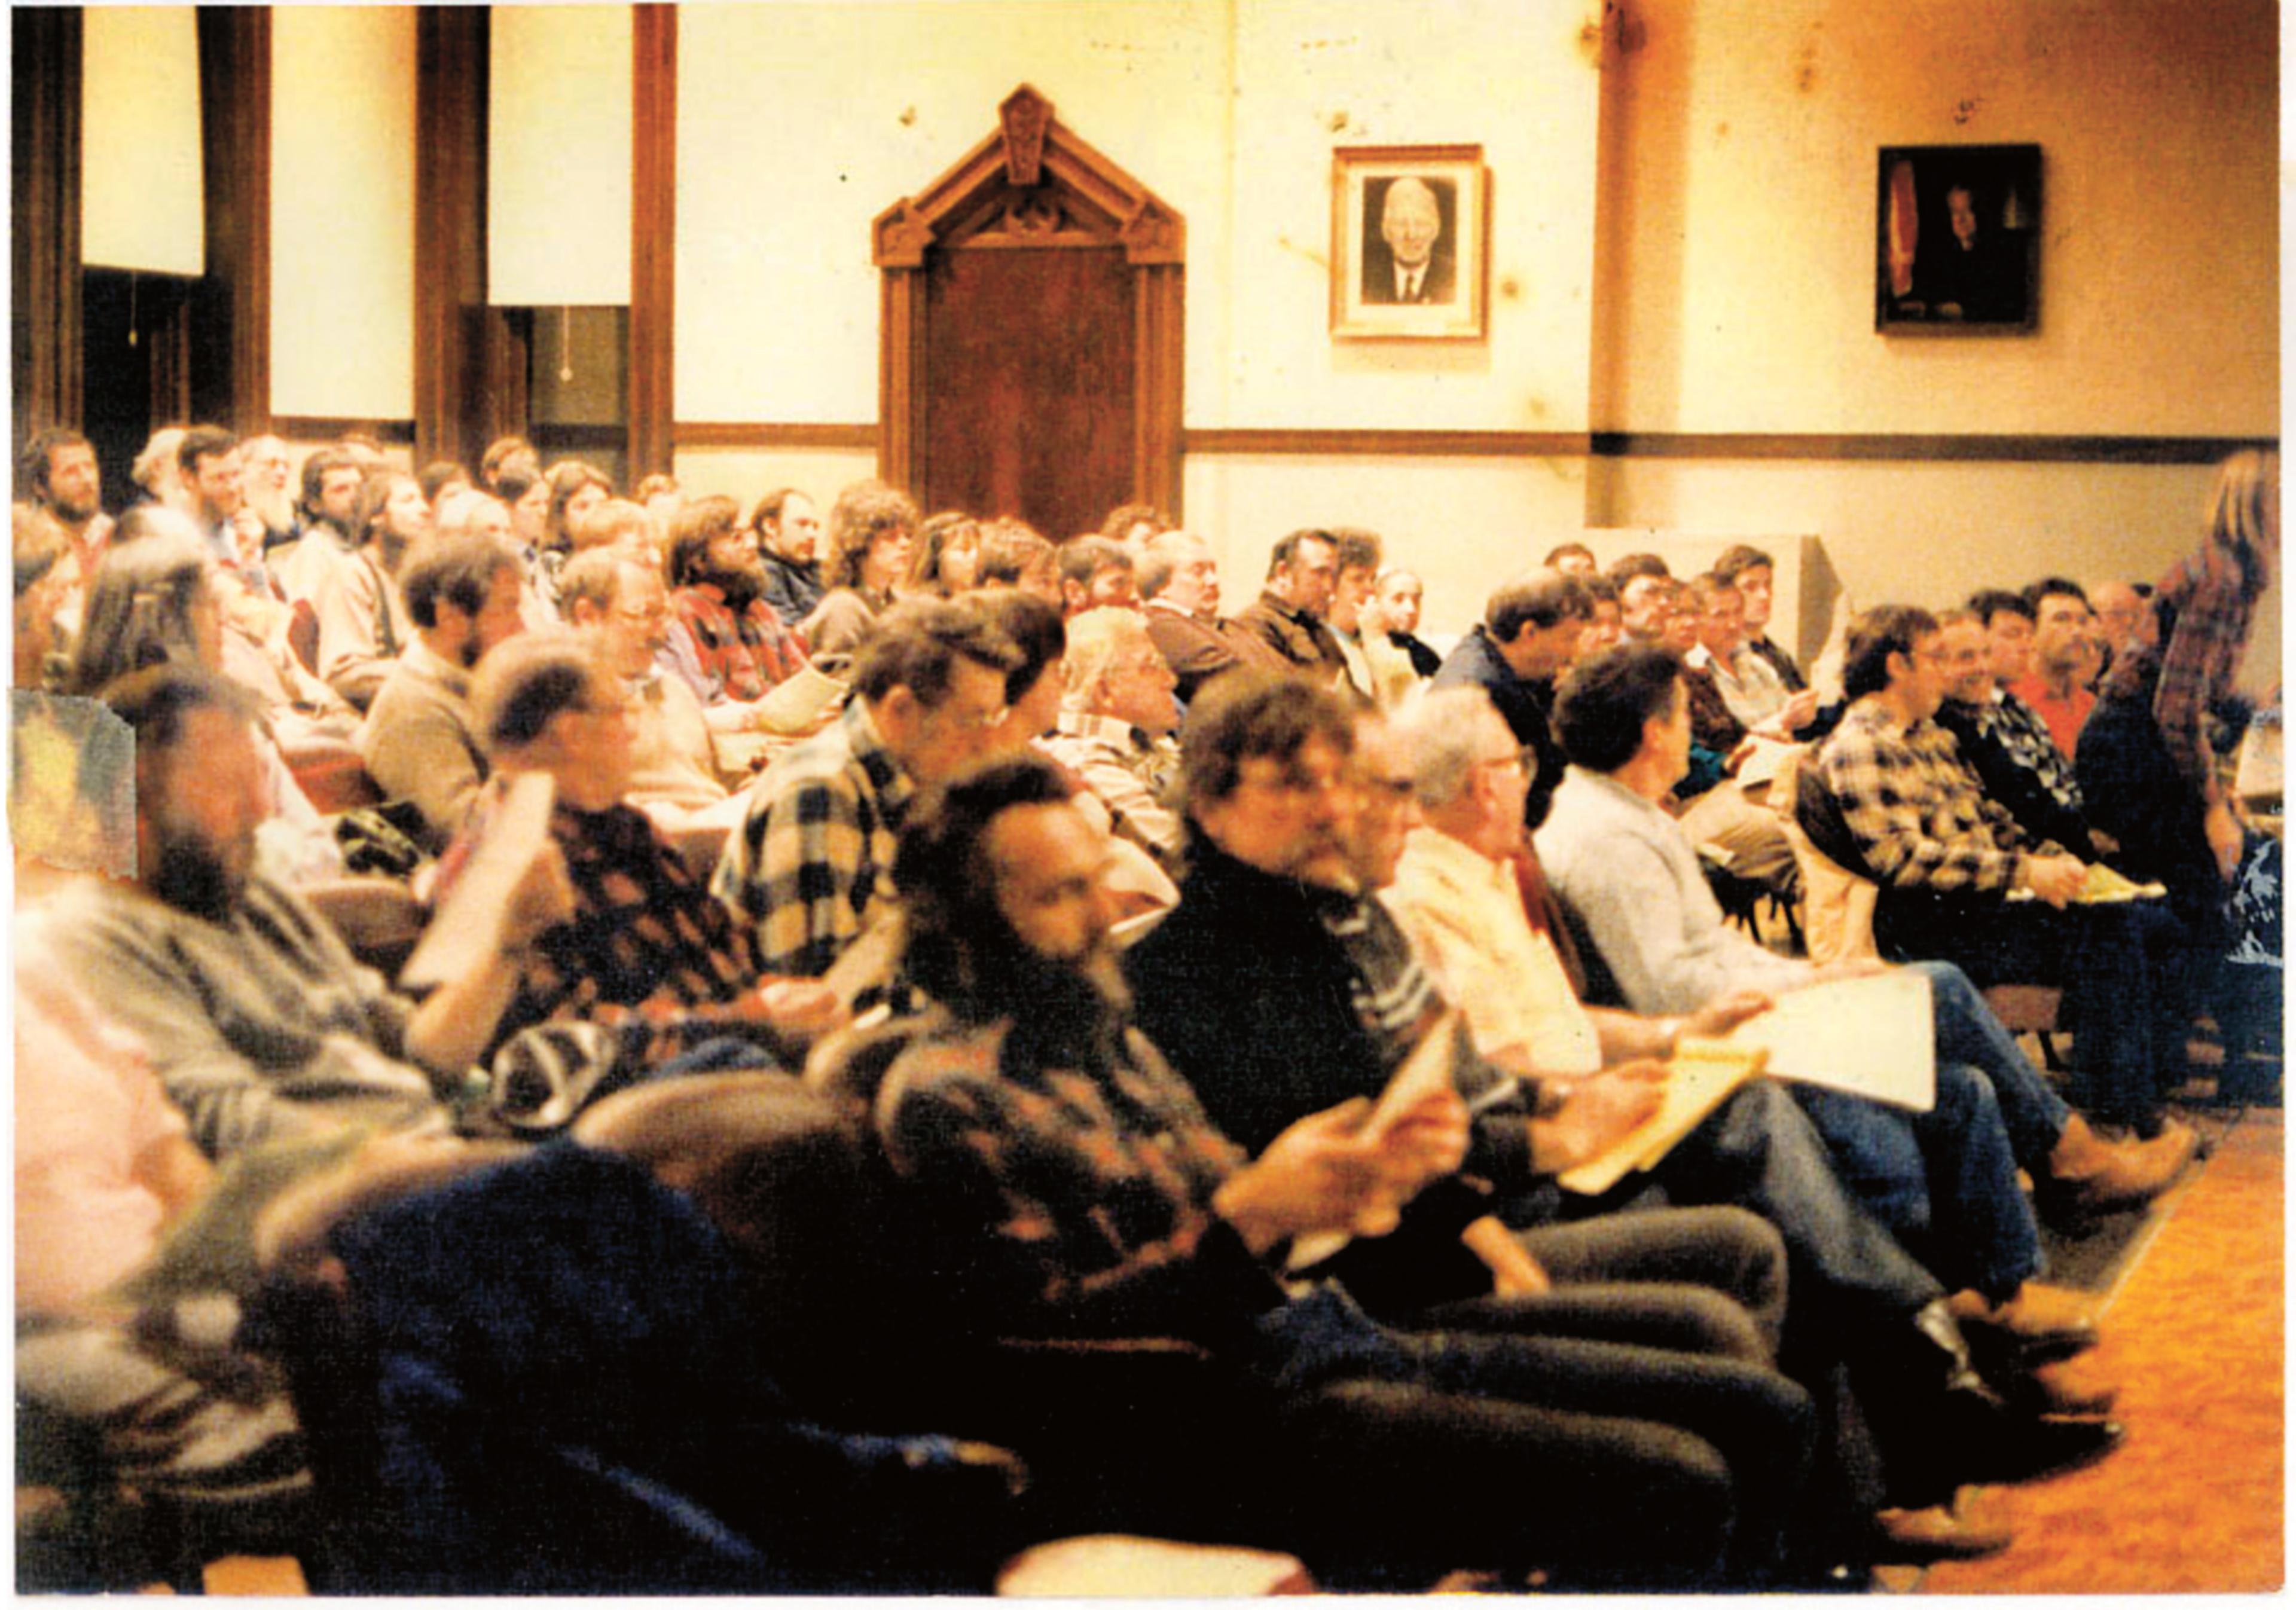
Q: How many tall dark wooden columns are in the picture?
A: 4